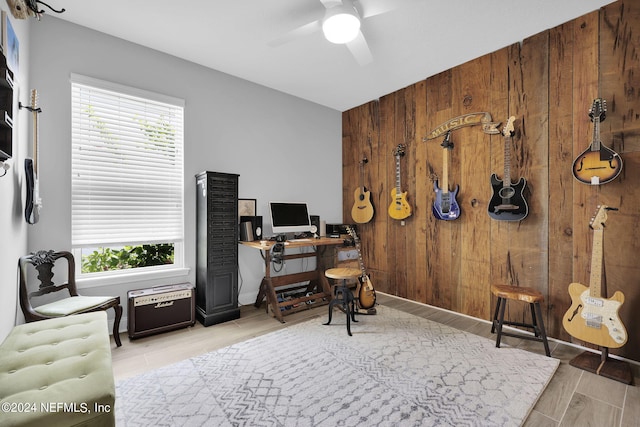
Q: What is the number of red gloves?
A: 0